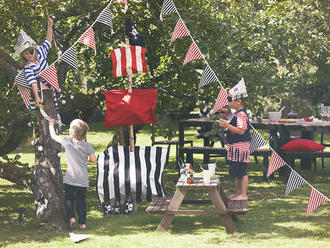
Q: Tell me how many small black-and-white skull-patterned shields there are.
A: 3